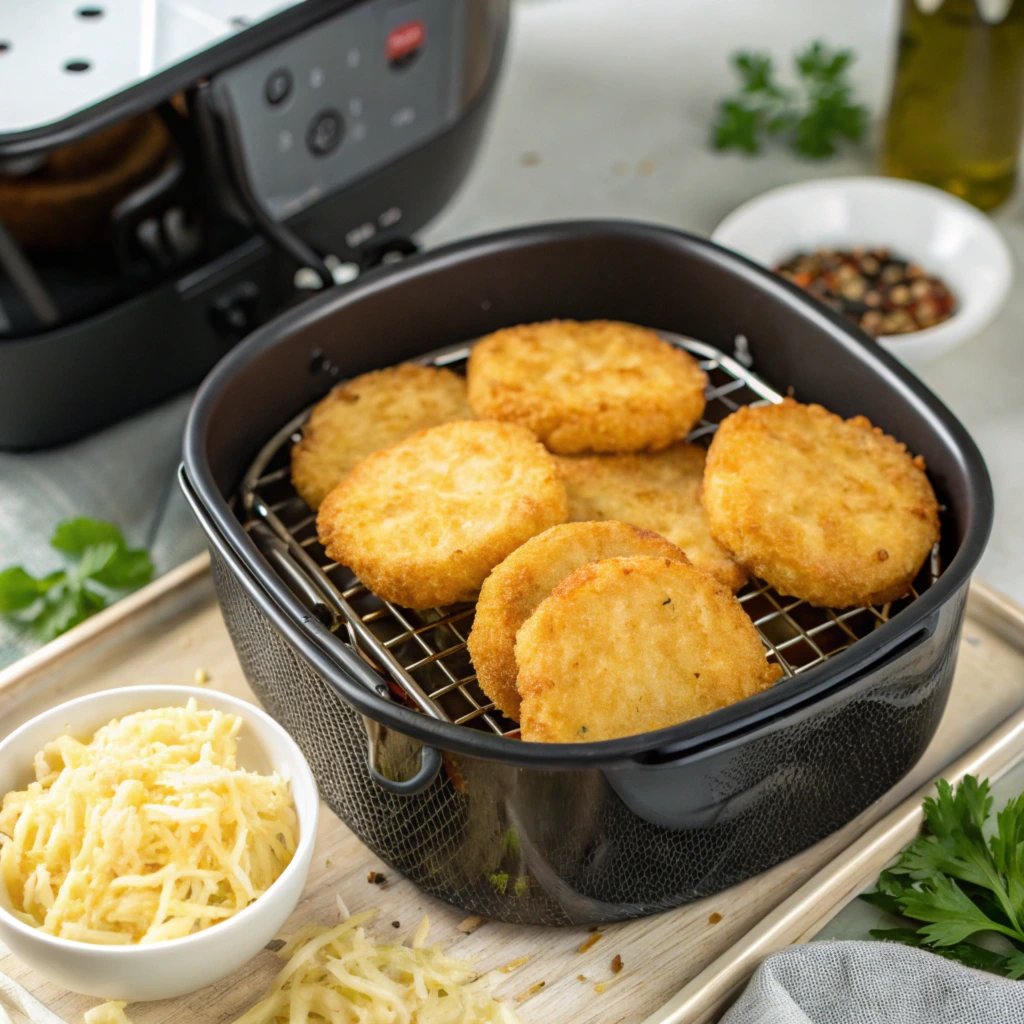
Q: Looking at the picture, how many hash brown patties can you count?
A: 7